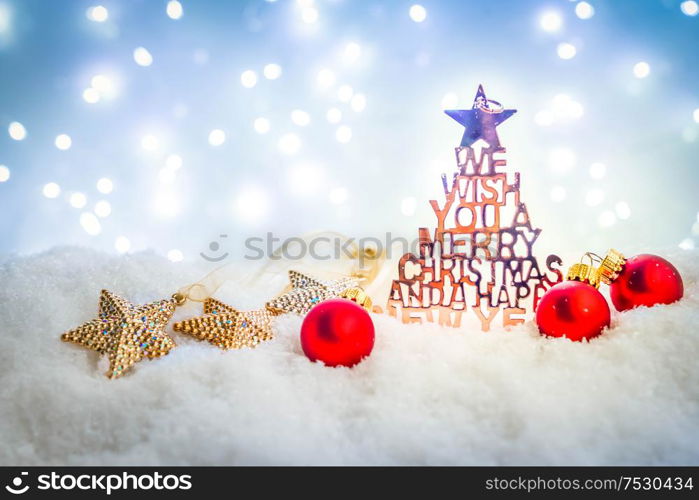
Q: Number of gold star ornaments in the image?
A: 3